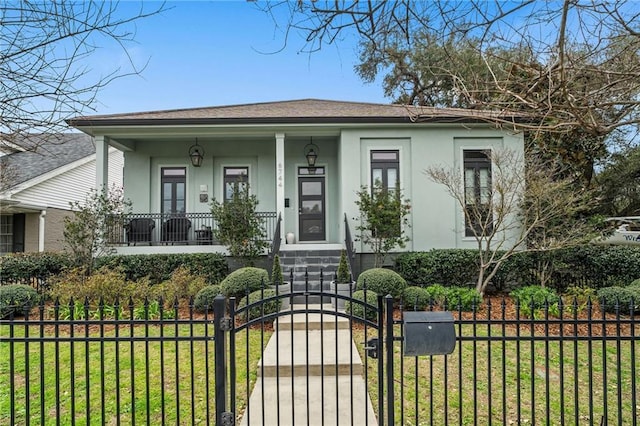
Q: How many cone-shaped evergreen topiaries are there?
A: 2